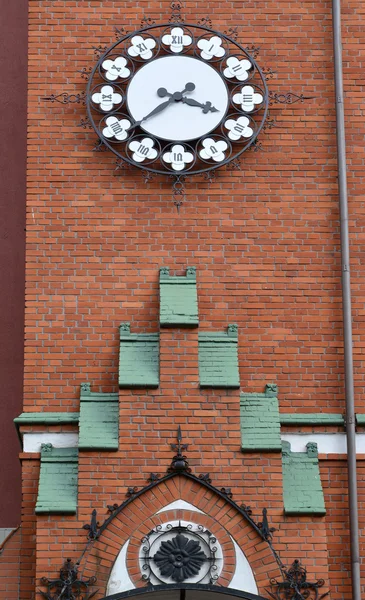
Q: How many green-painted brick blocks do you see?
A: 7